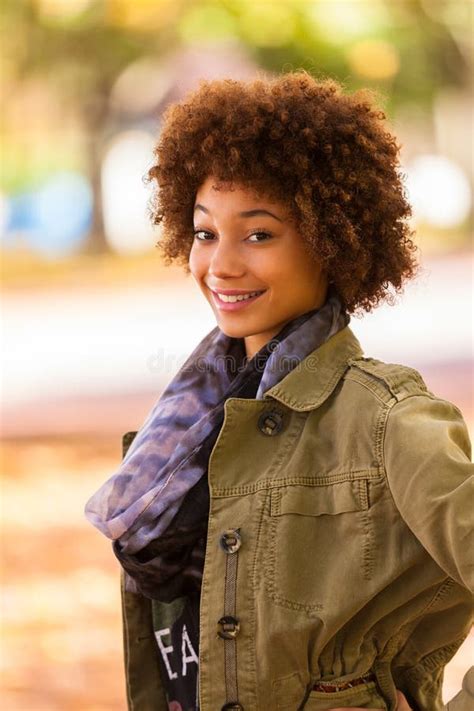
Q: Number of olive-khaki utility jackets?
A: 1